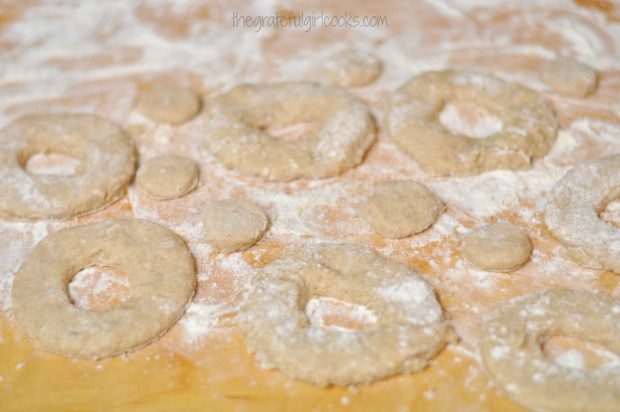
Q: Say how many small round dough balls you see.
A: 7